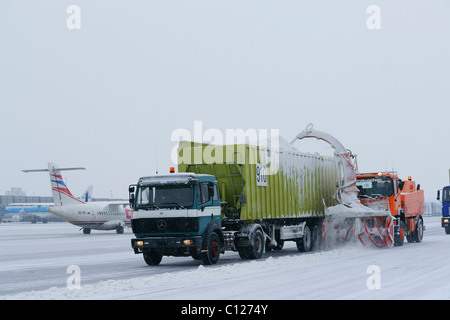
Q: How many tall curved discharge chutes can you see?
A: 1